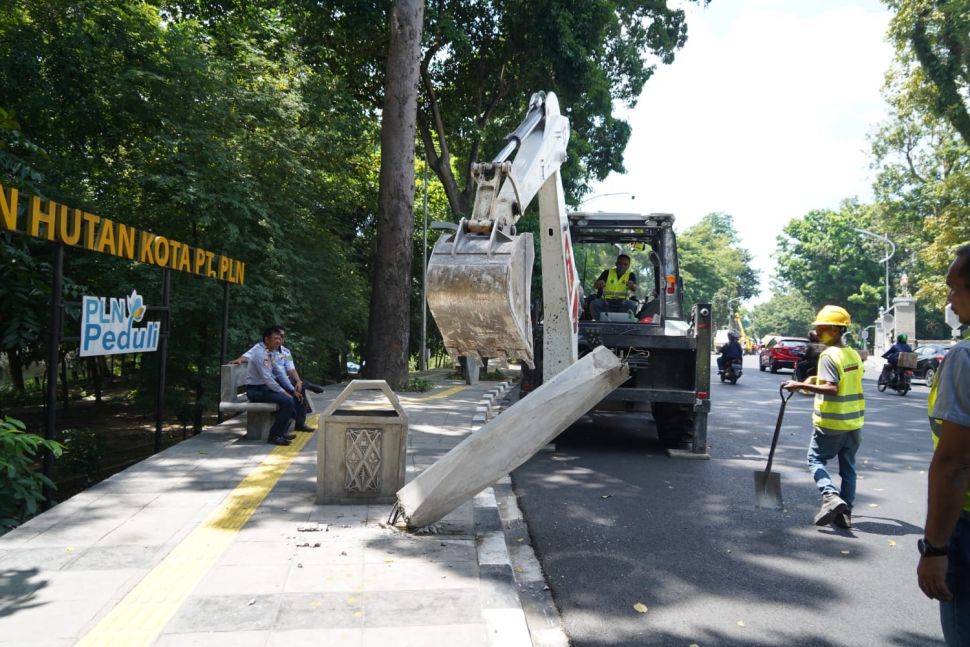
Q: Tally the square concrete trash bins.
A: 1